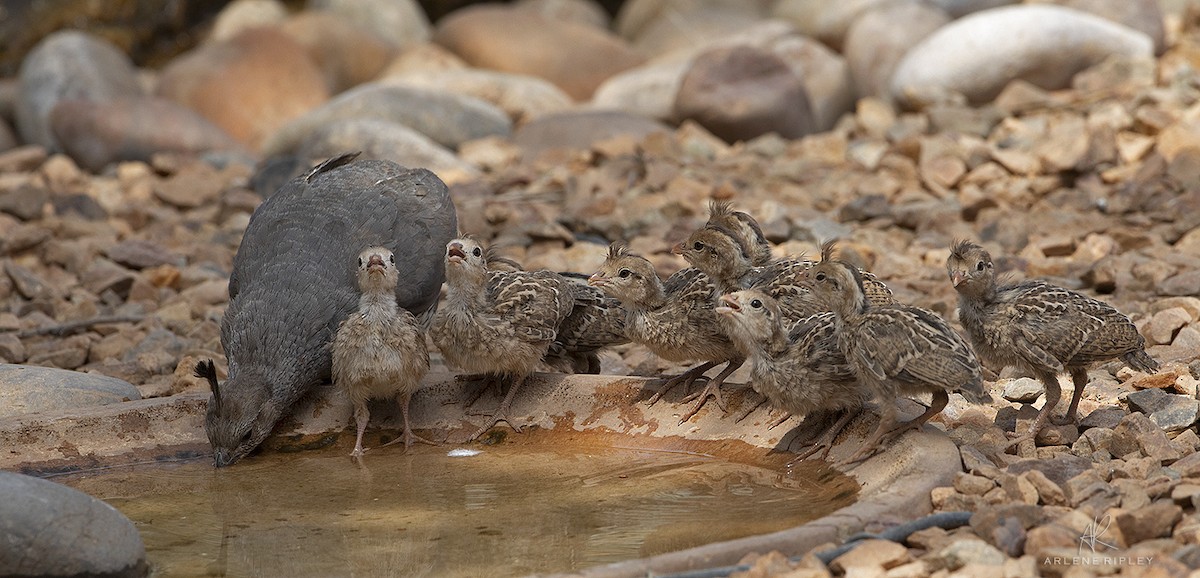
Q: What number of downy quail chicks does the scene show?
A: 9